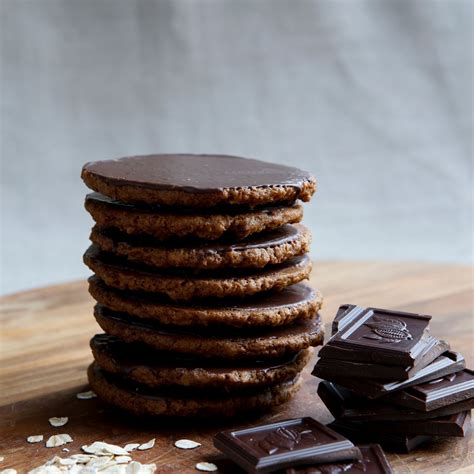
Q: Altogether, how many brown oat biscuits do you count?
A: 8